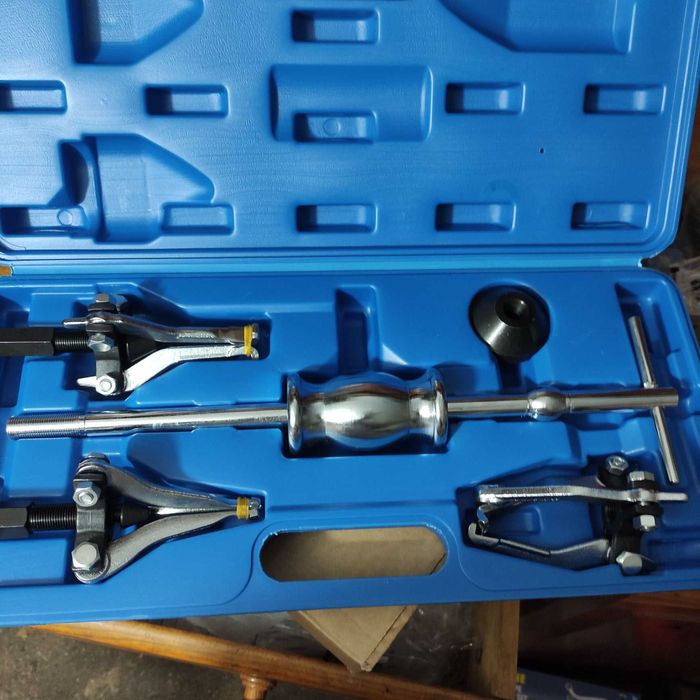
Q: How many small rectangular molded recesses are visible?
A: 11